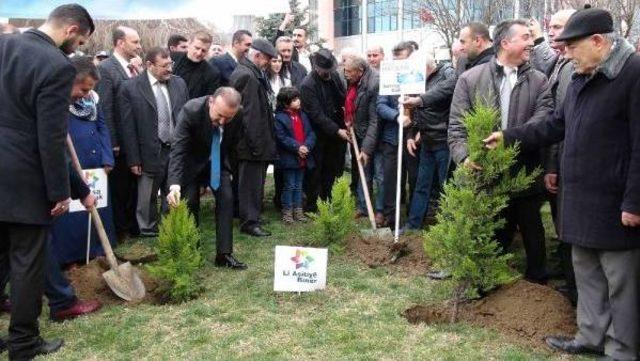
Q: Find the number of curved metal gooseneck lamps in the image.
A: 0